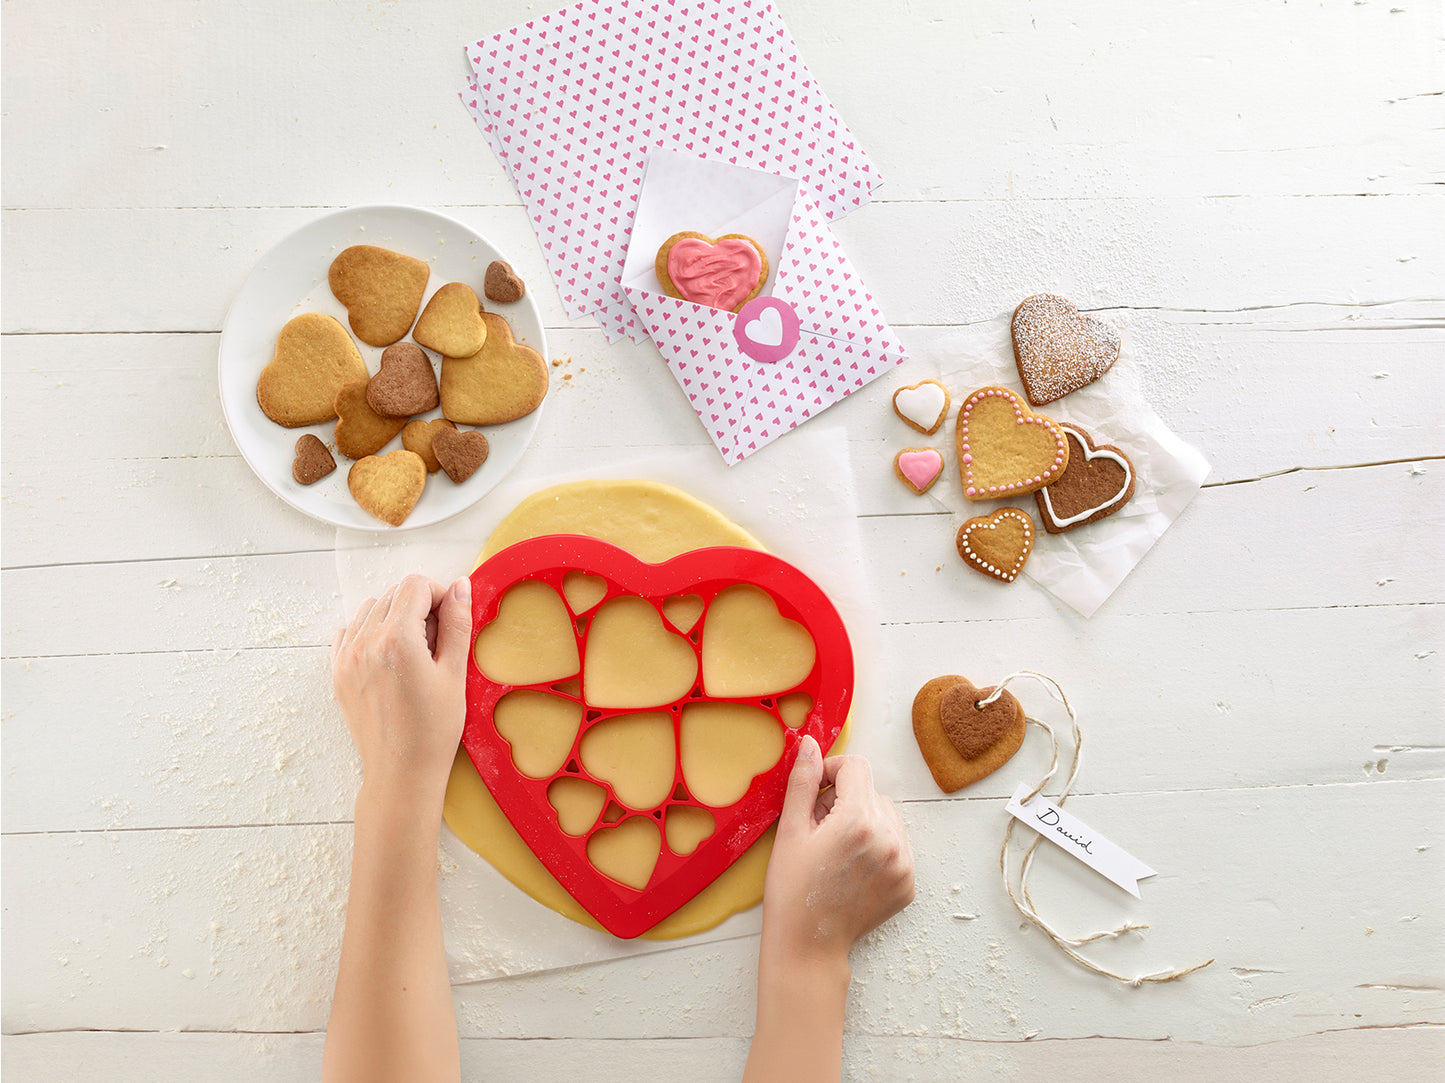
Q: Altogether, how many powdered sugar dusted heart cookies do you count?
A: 1